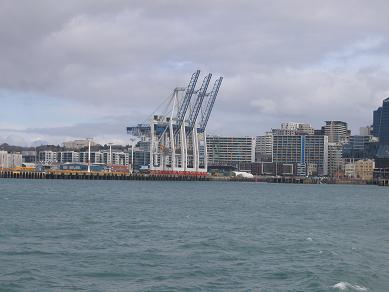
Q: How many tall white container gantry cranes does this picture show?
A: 3